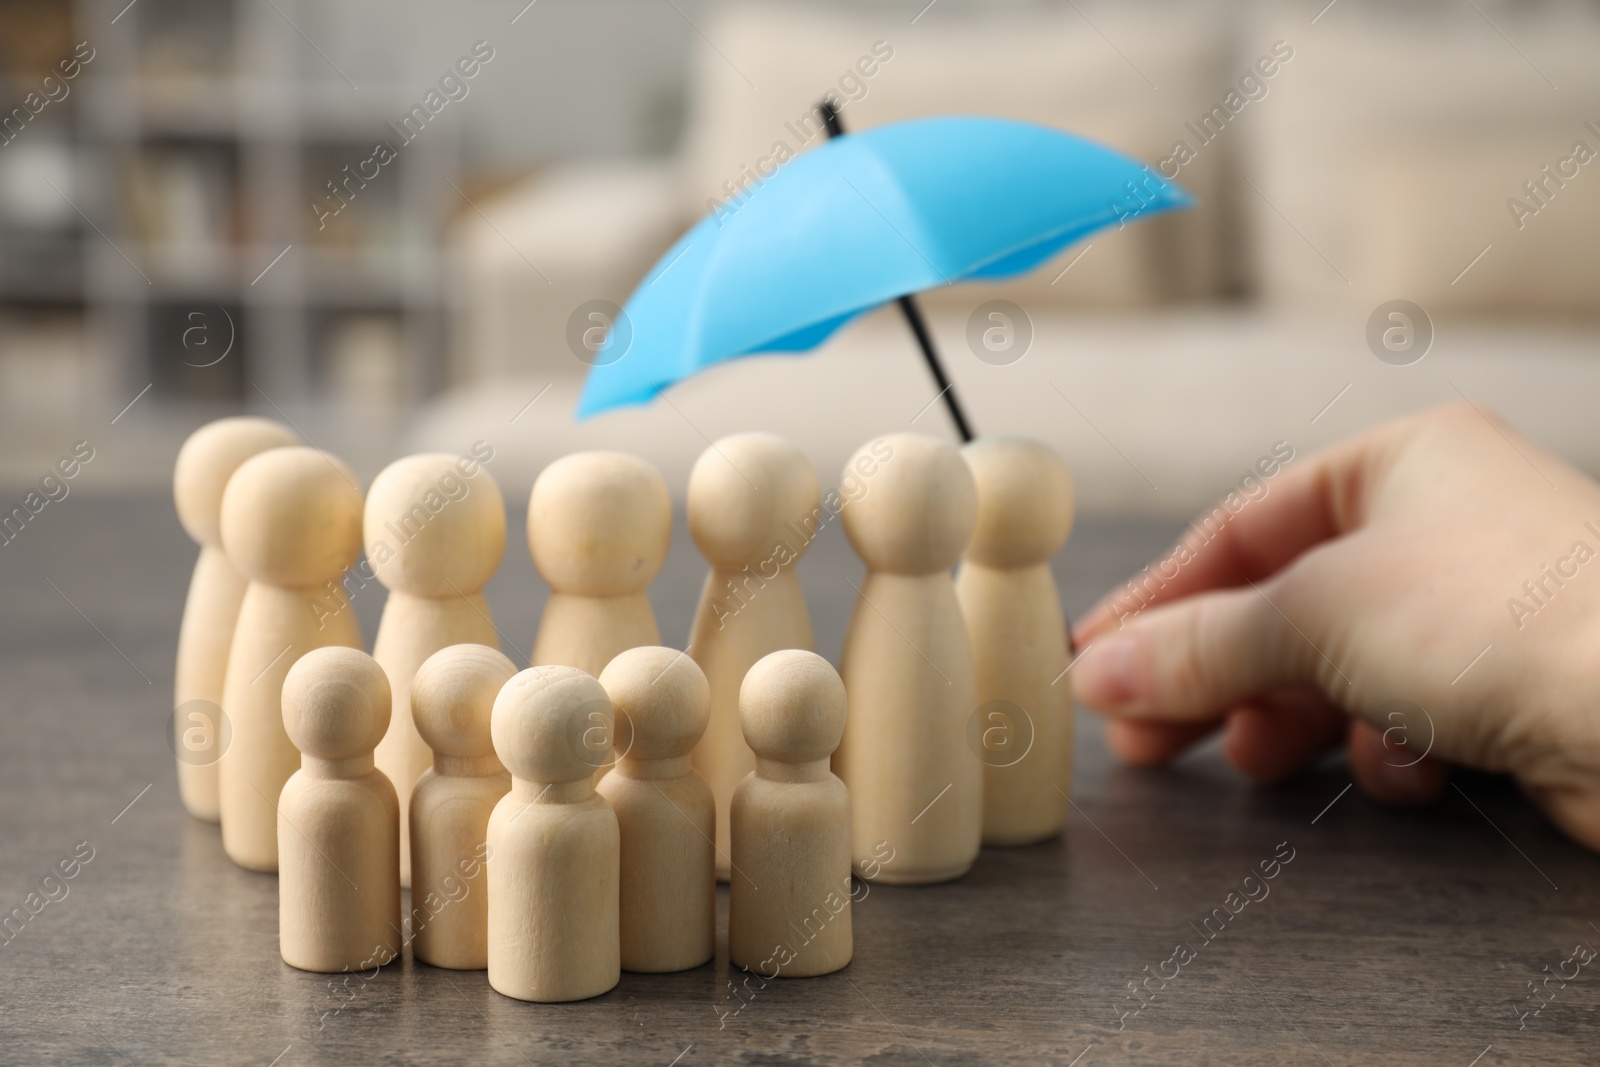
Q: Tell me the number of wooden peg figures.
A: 12